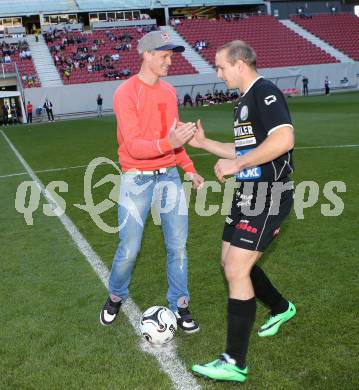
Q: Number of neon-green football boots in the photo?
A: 2